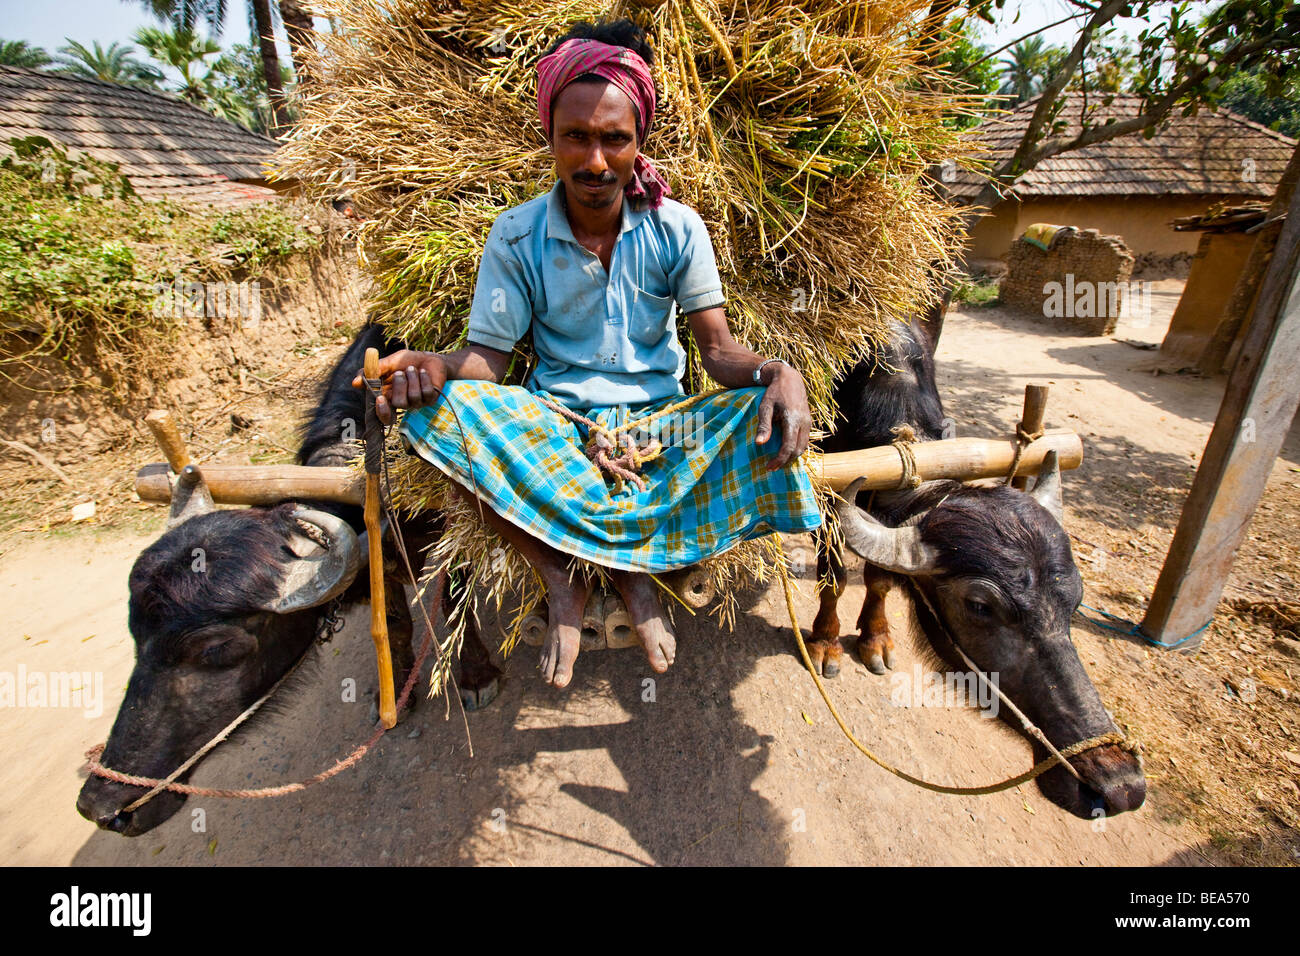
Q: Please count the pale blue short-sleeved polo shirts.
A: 1